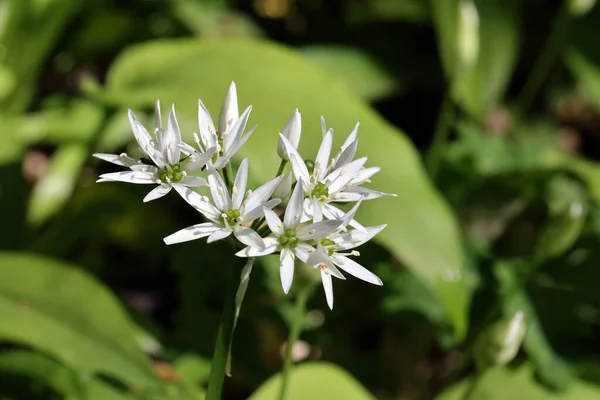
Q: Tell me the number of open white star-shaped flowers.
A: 6